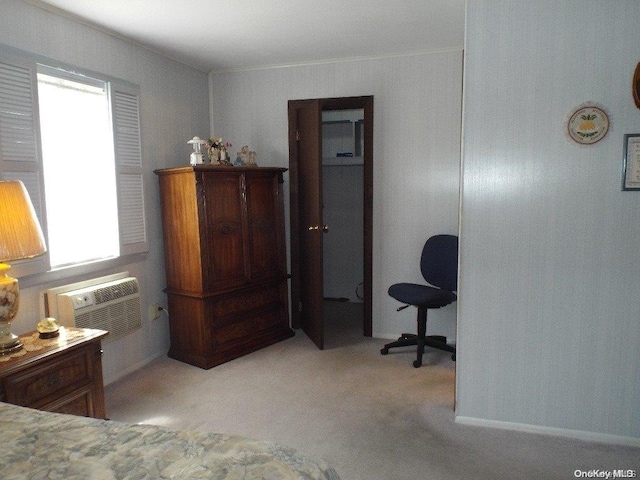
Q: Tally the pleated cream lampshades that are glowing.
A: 1